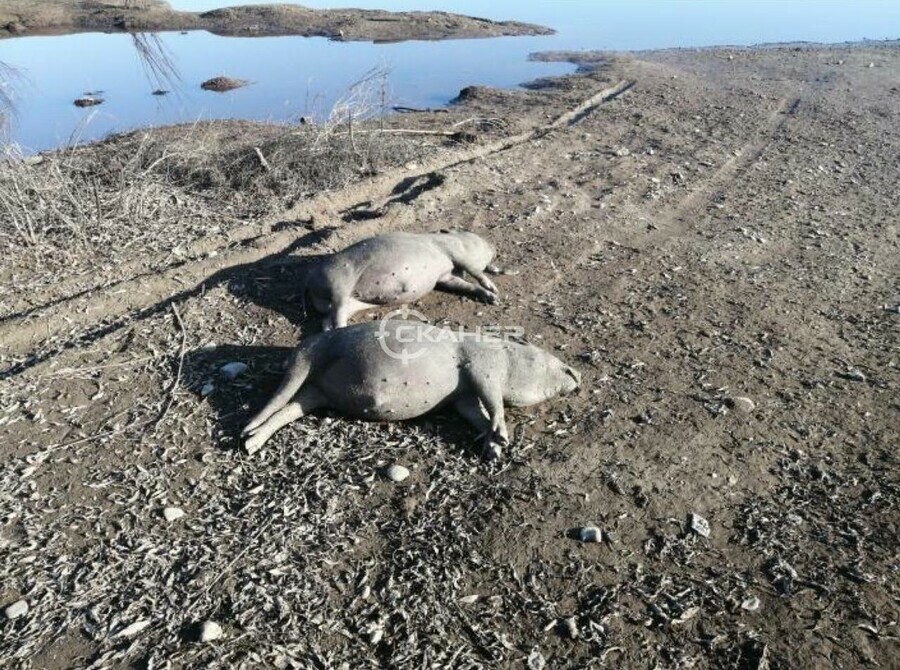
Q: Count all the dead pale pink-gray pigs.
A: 2